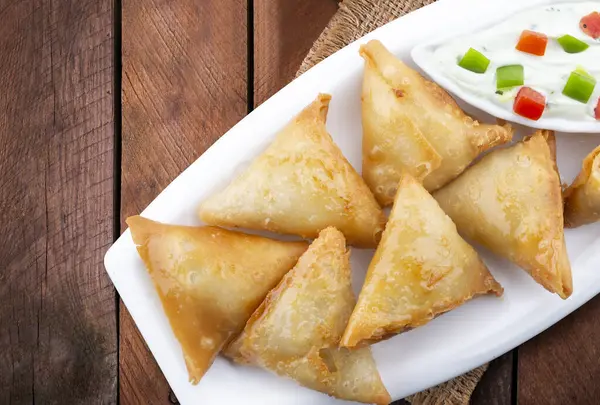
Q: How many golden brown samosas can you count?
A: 7